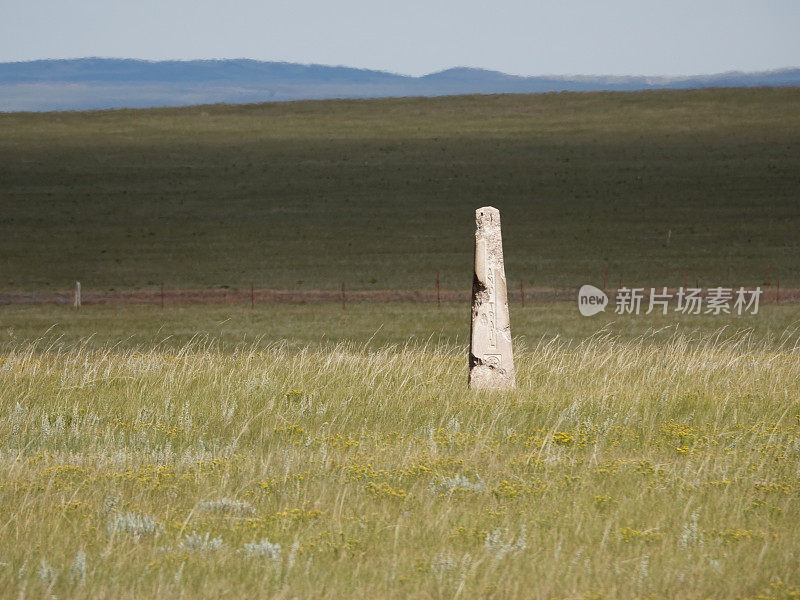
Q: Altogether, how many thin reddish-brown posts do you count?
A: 11